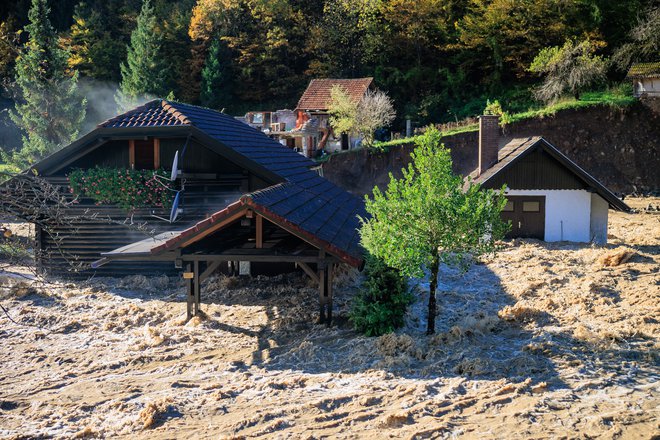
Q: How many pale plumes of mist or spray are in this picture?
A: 1